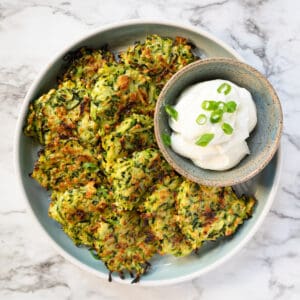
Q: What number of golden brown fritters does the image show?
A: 11